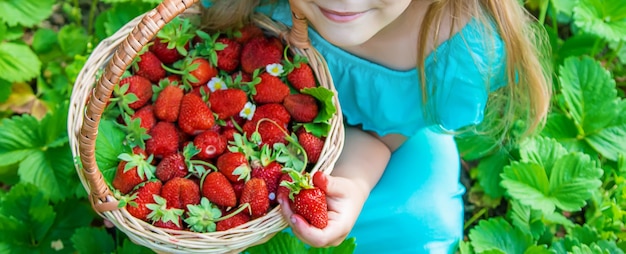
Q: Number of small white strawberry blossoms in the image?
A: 3